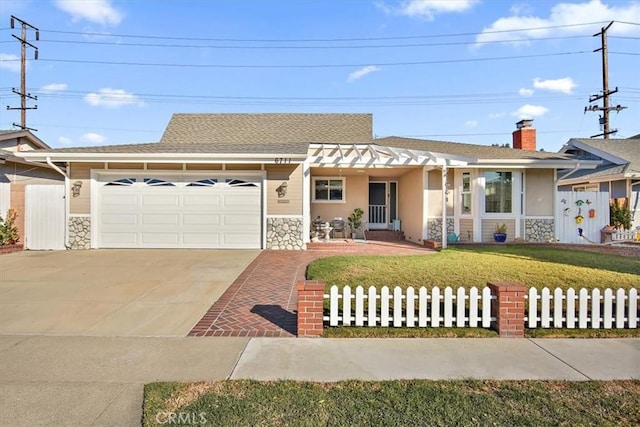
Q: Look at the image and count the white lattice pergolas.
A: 1